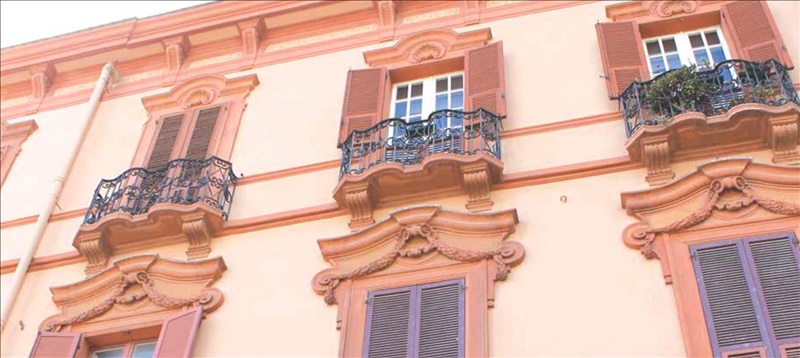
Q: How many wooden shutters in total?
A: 12